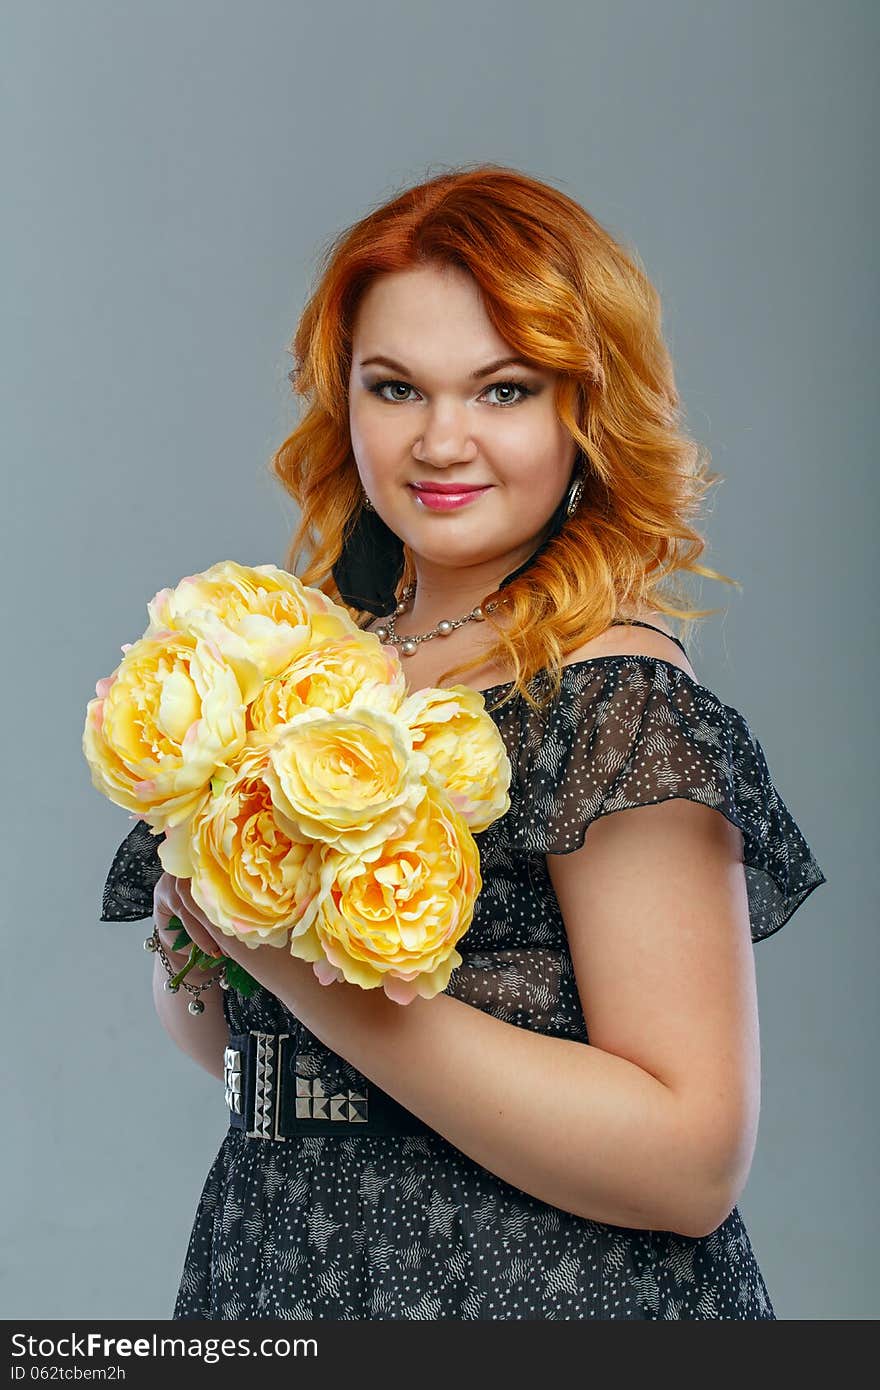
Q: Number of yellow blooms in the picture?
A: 7